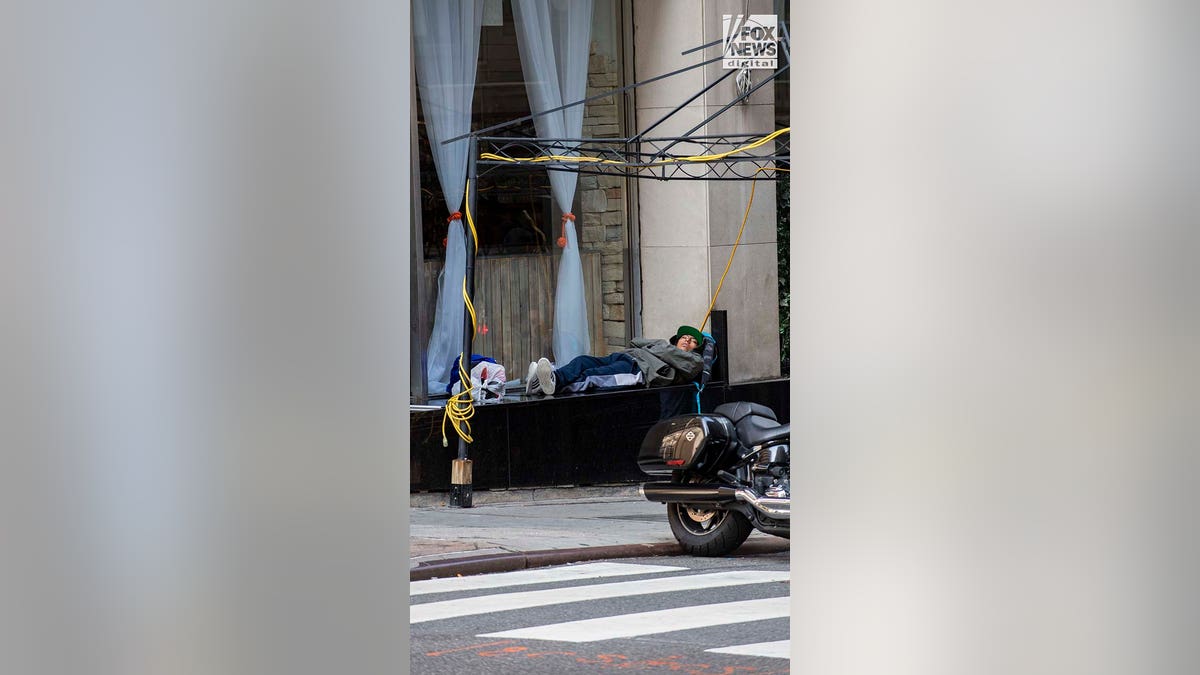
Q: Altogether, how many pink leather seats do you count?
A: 0